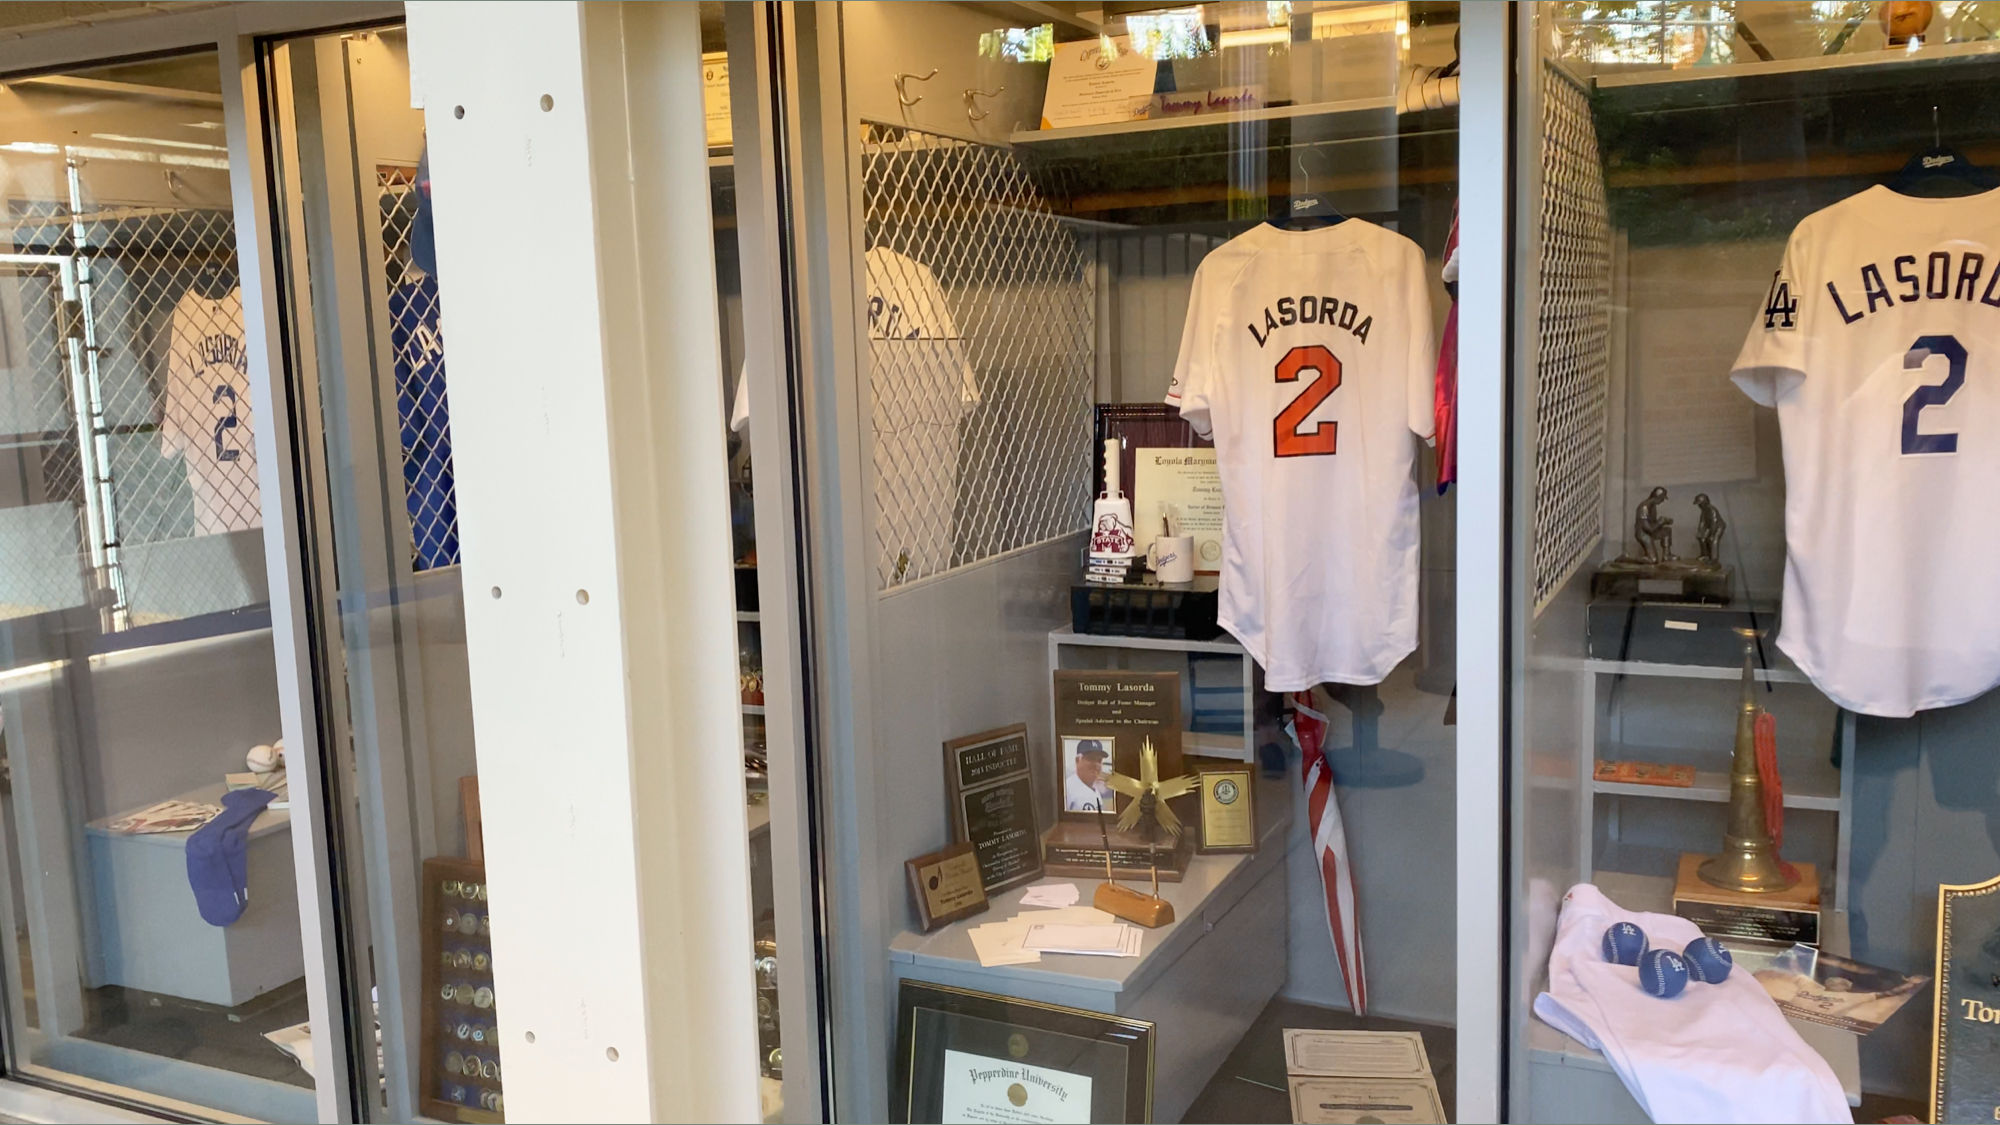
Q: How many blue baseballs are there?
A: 3